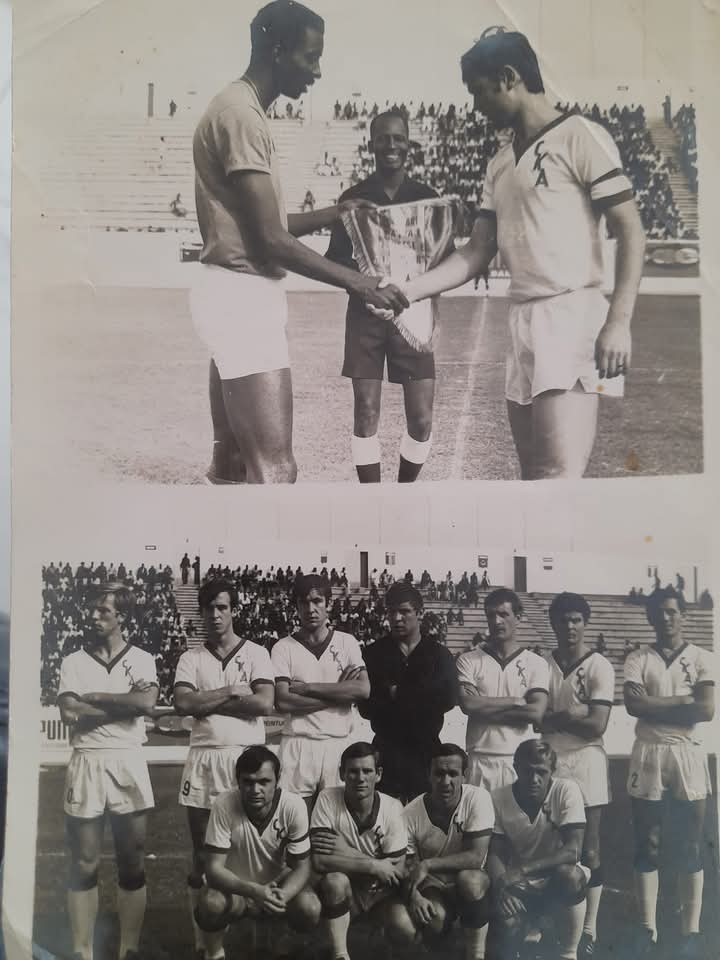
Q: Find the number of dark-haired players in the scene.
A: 11